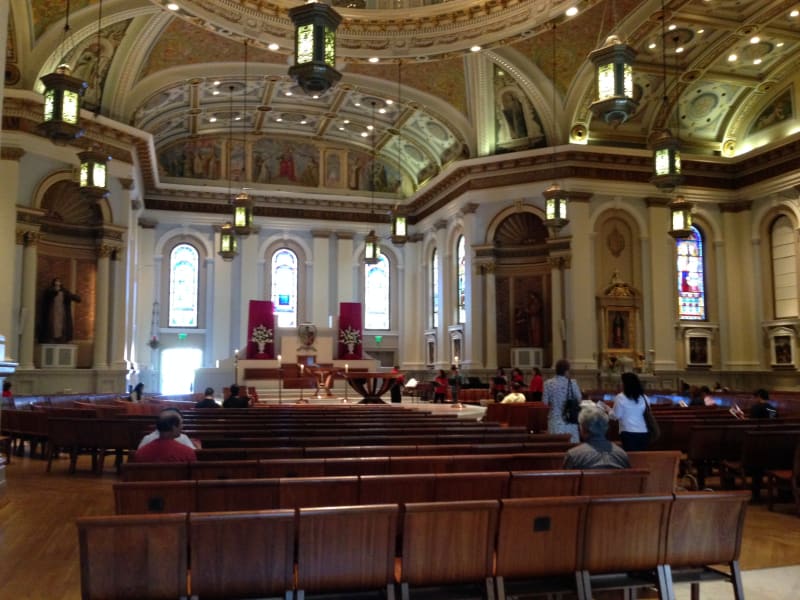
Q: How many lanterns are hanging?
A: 11